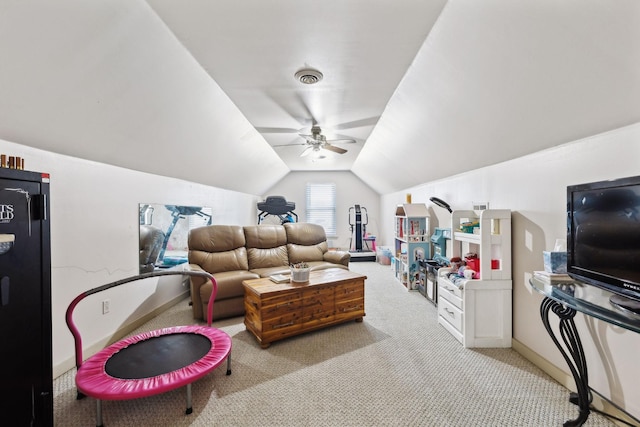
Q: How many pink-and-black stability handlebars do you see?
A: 1